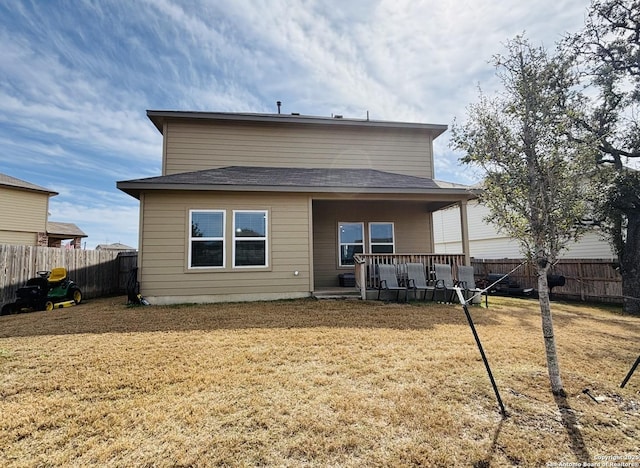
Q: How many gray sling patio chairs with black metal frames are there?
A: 4